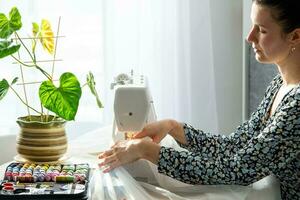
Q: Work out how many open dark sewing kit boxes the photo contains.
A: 1